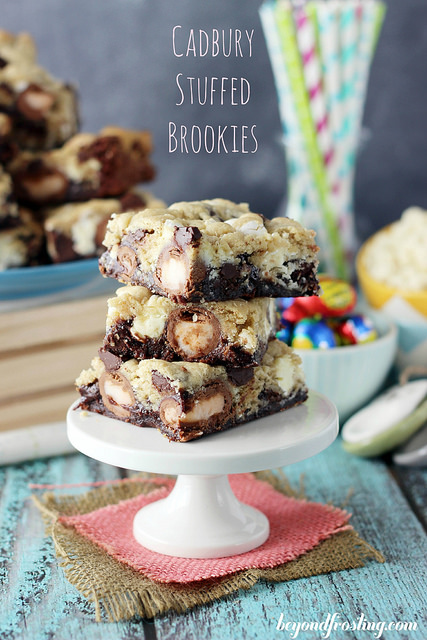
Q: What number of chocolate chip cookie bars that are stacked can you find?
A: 3